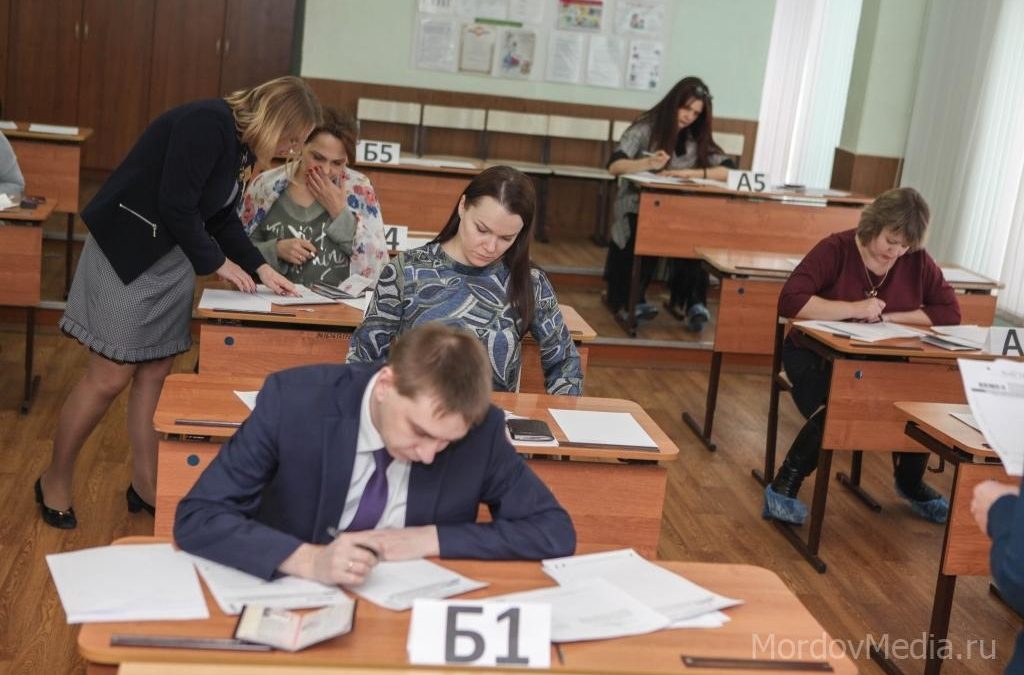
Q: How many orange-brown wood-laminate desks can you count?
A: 11